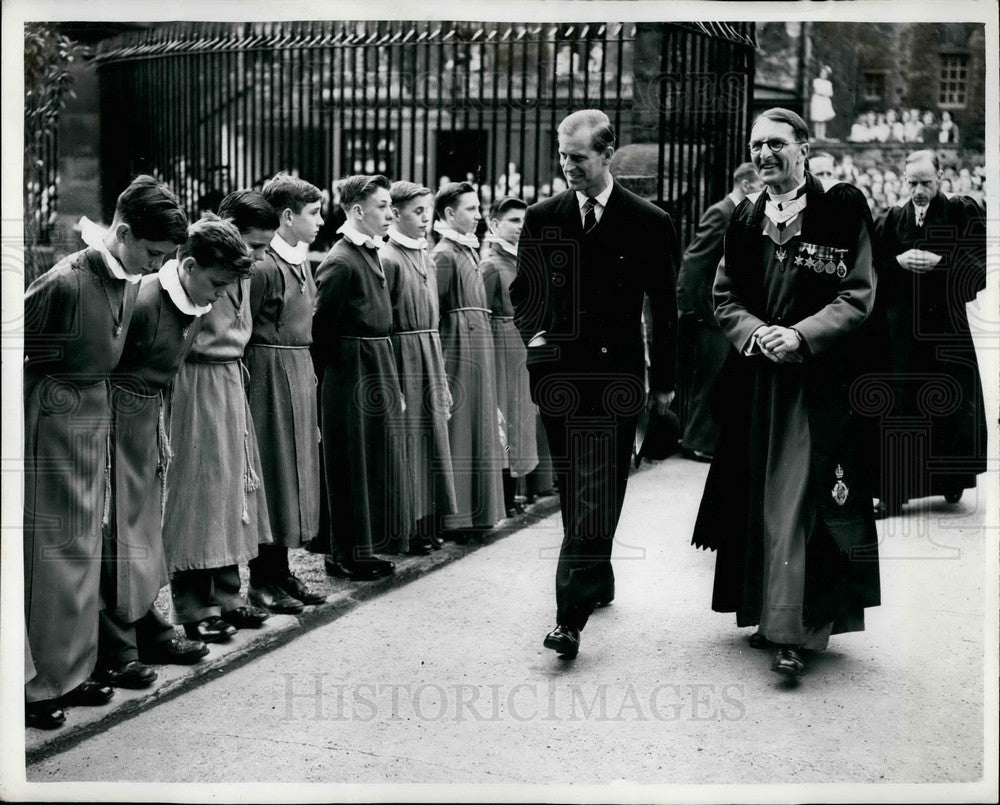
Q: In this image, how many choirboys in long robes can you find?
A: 8